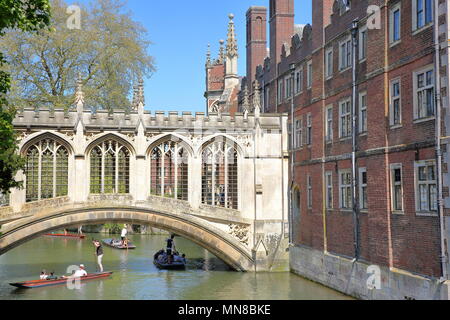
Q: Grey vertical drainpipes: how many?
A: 3